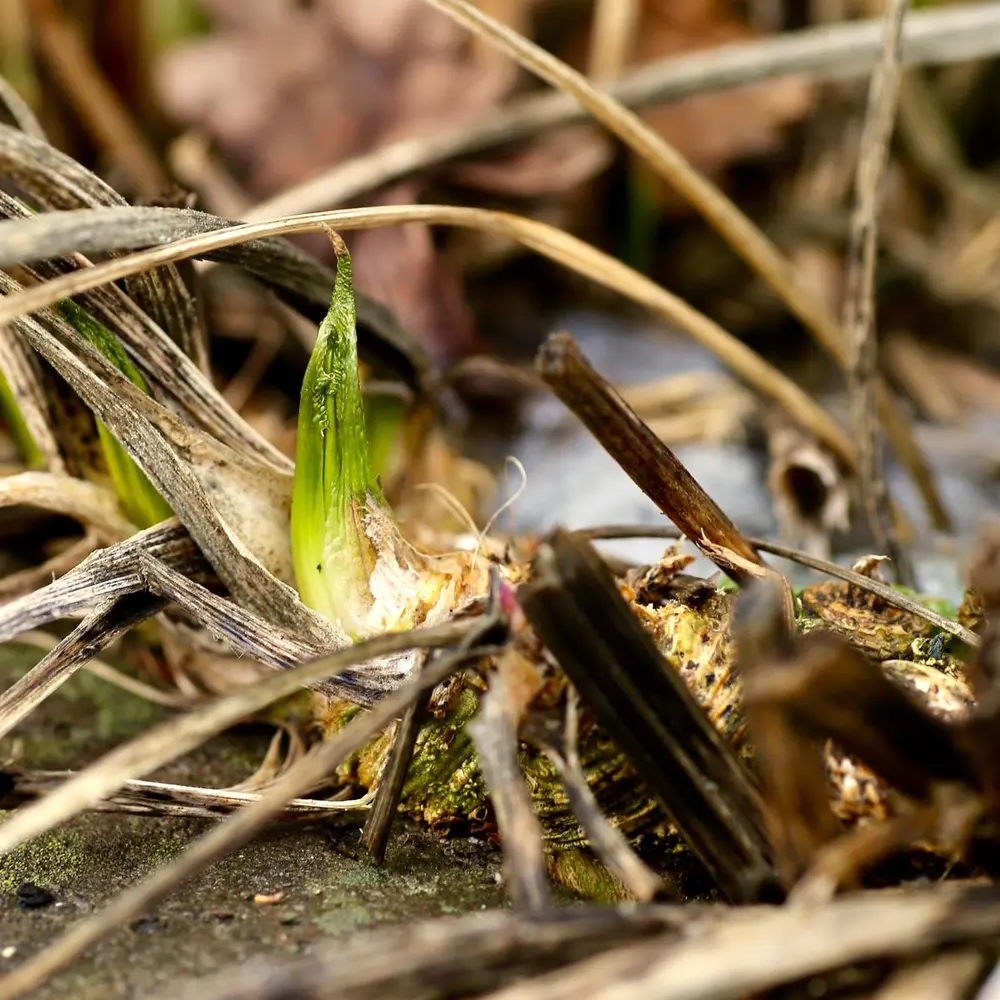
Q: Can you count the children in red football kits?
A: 0